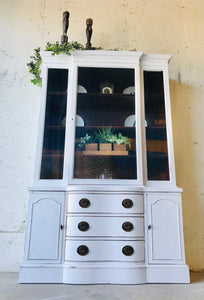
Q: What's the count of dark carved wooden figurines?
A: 2